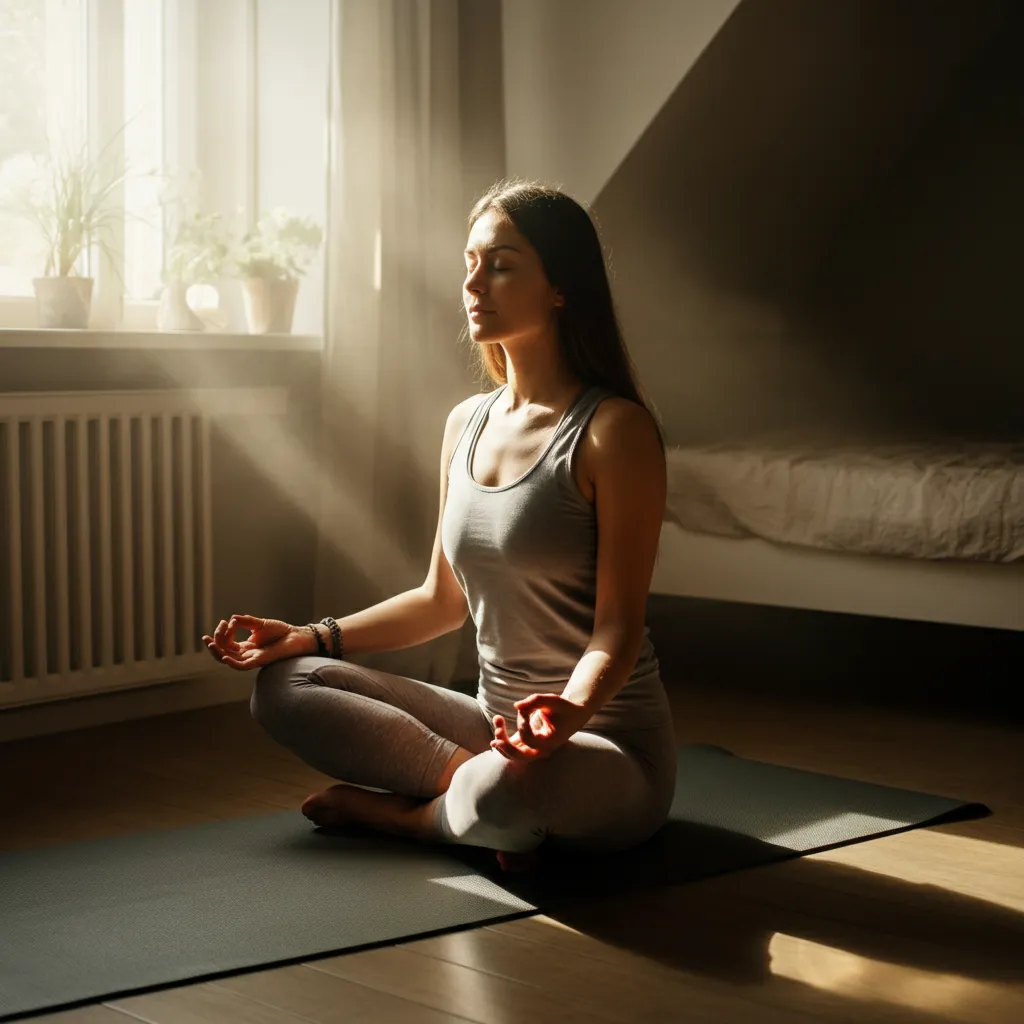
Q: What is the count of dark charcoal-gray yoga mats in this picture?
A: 1